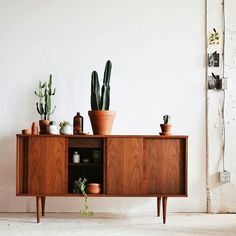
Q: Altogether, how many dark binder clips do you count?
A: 3